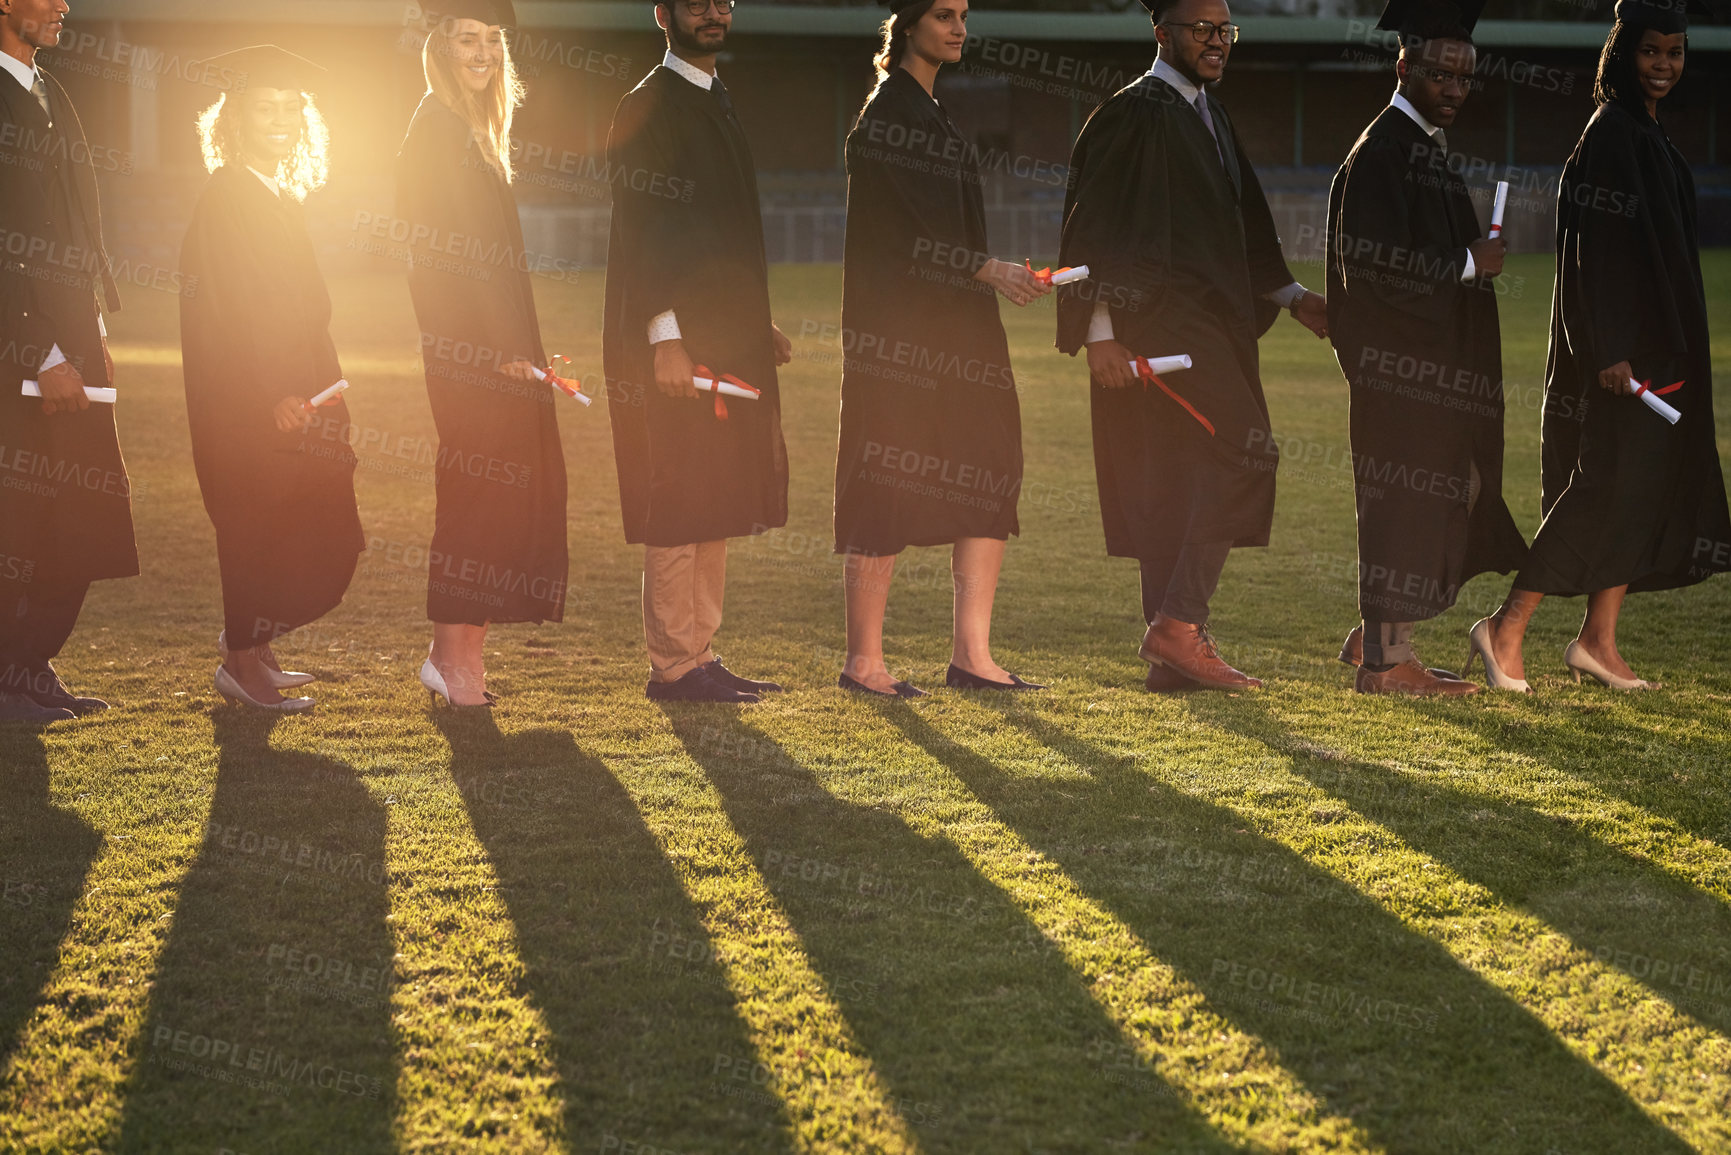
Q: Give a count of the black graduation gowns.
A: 8